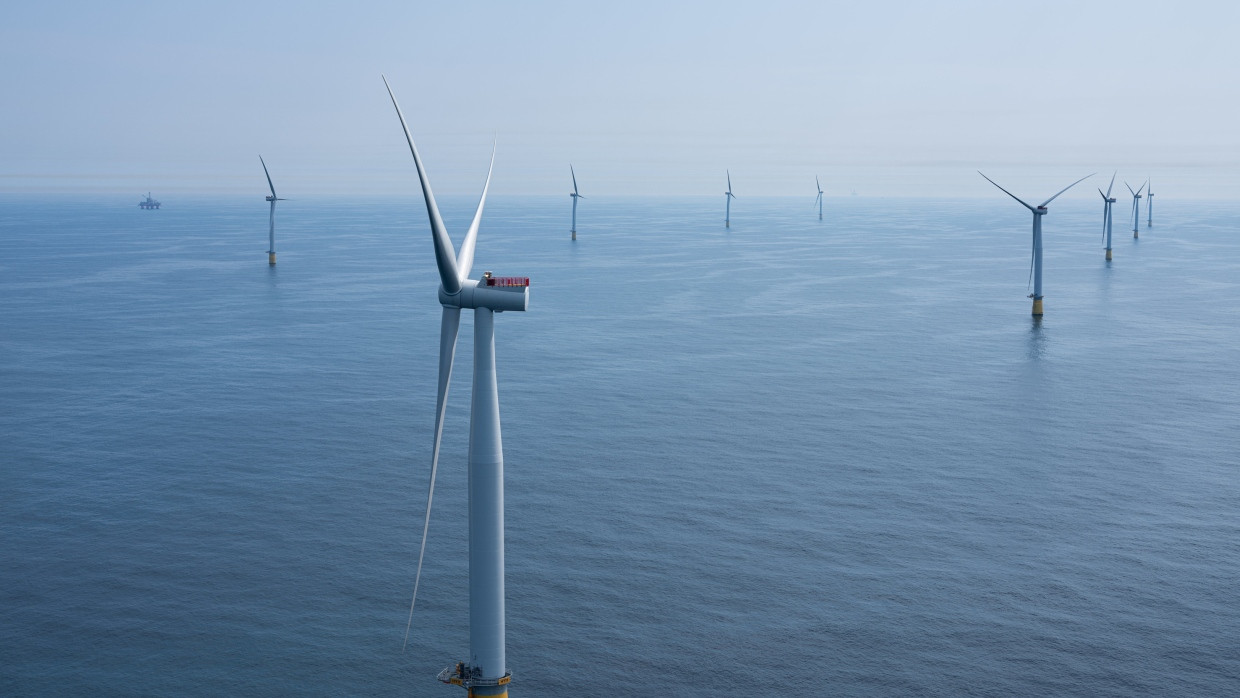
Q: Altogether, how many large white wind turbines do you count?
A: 9